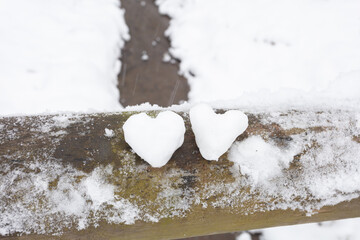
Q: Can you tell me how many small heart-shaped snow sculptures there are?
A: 2